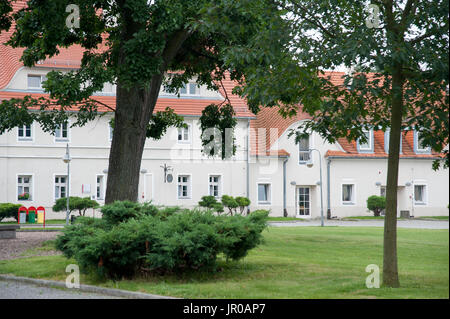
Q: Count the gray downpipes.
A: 3